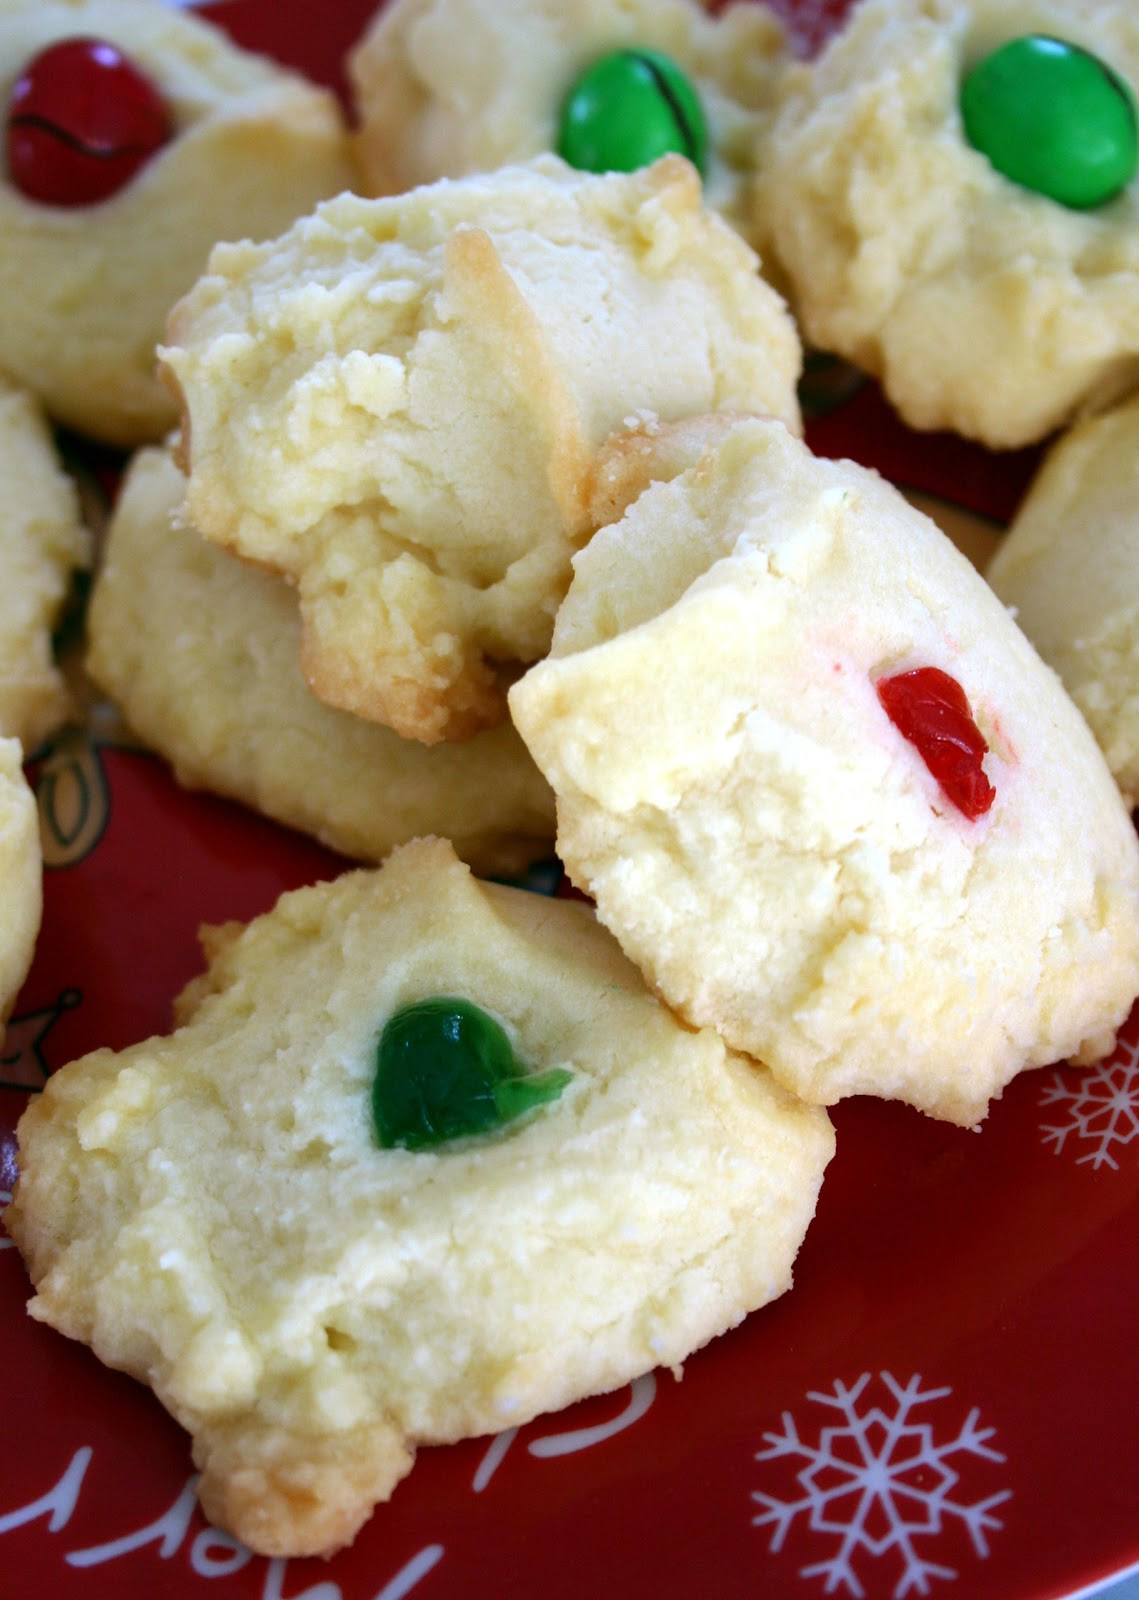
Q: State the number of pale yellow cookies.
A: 10